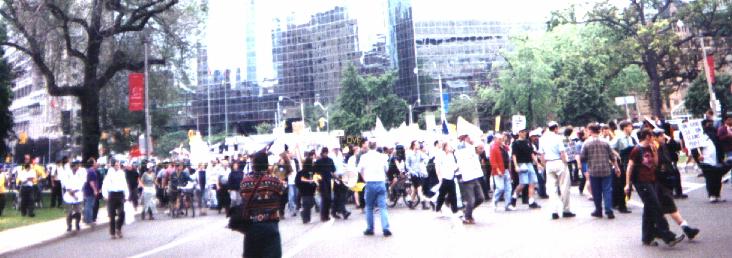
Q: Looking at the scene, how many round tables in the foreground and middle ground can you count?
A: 0